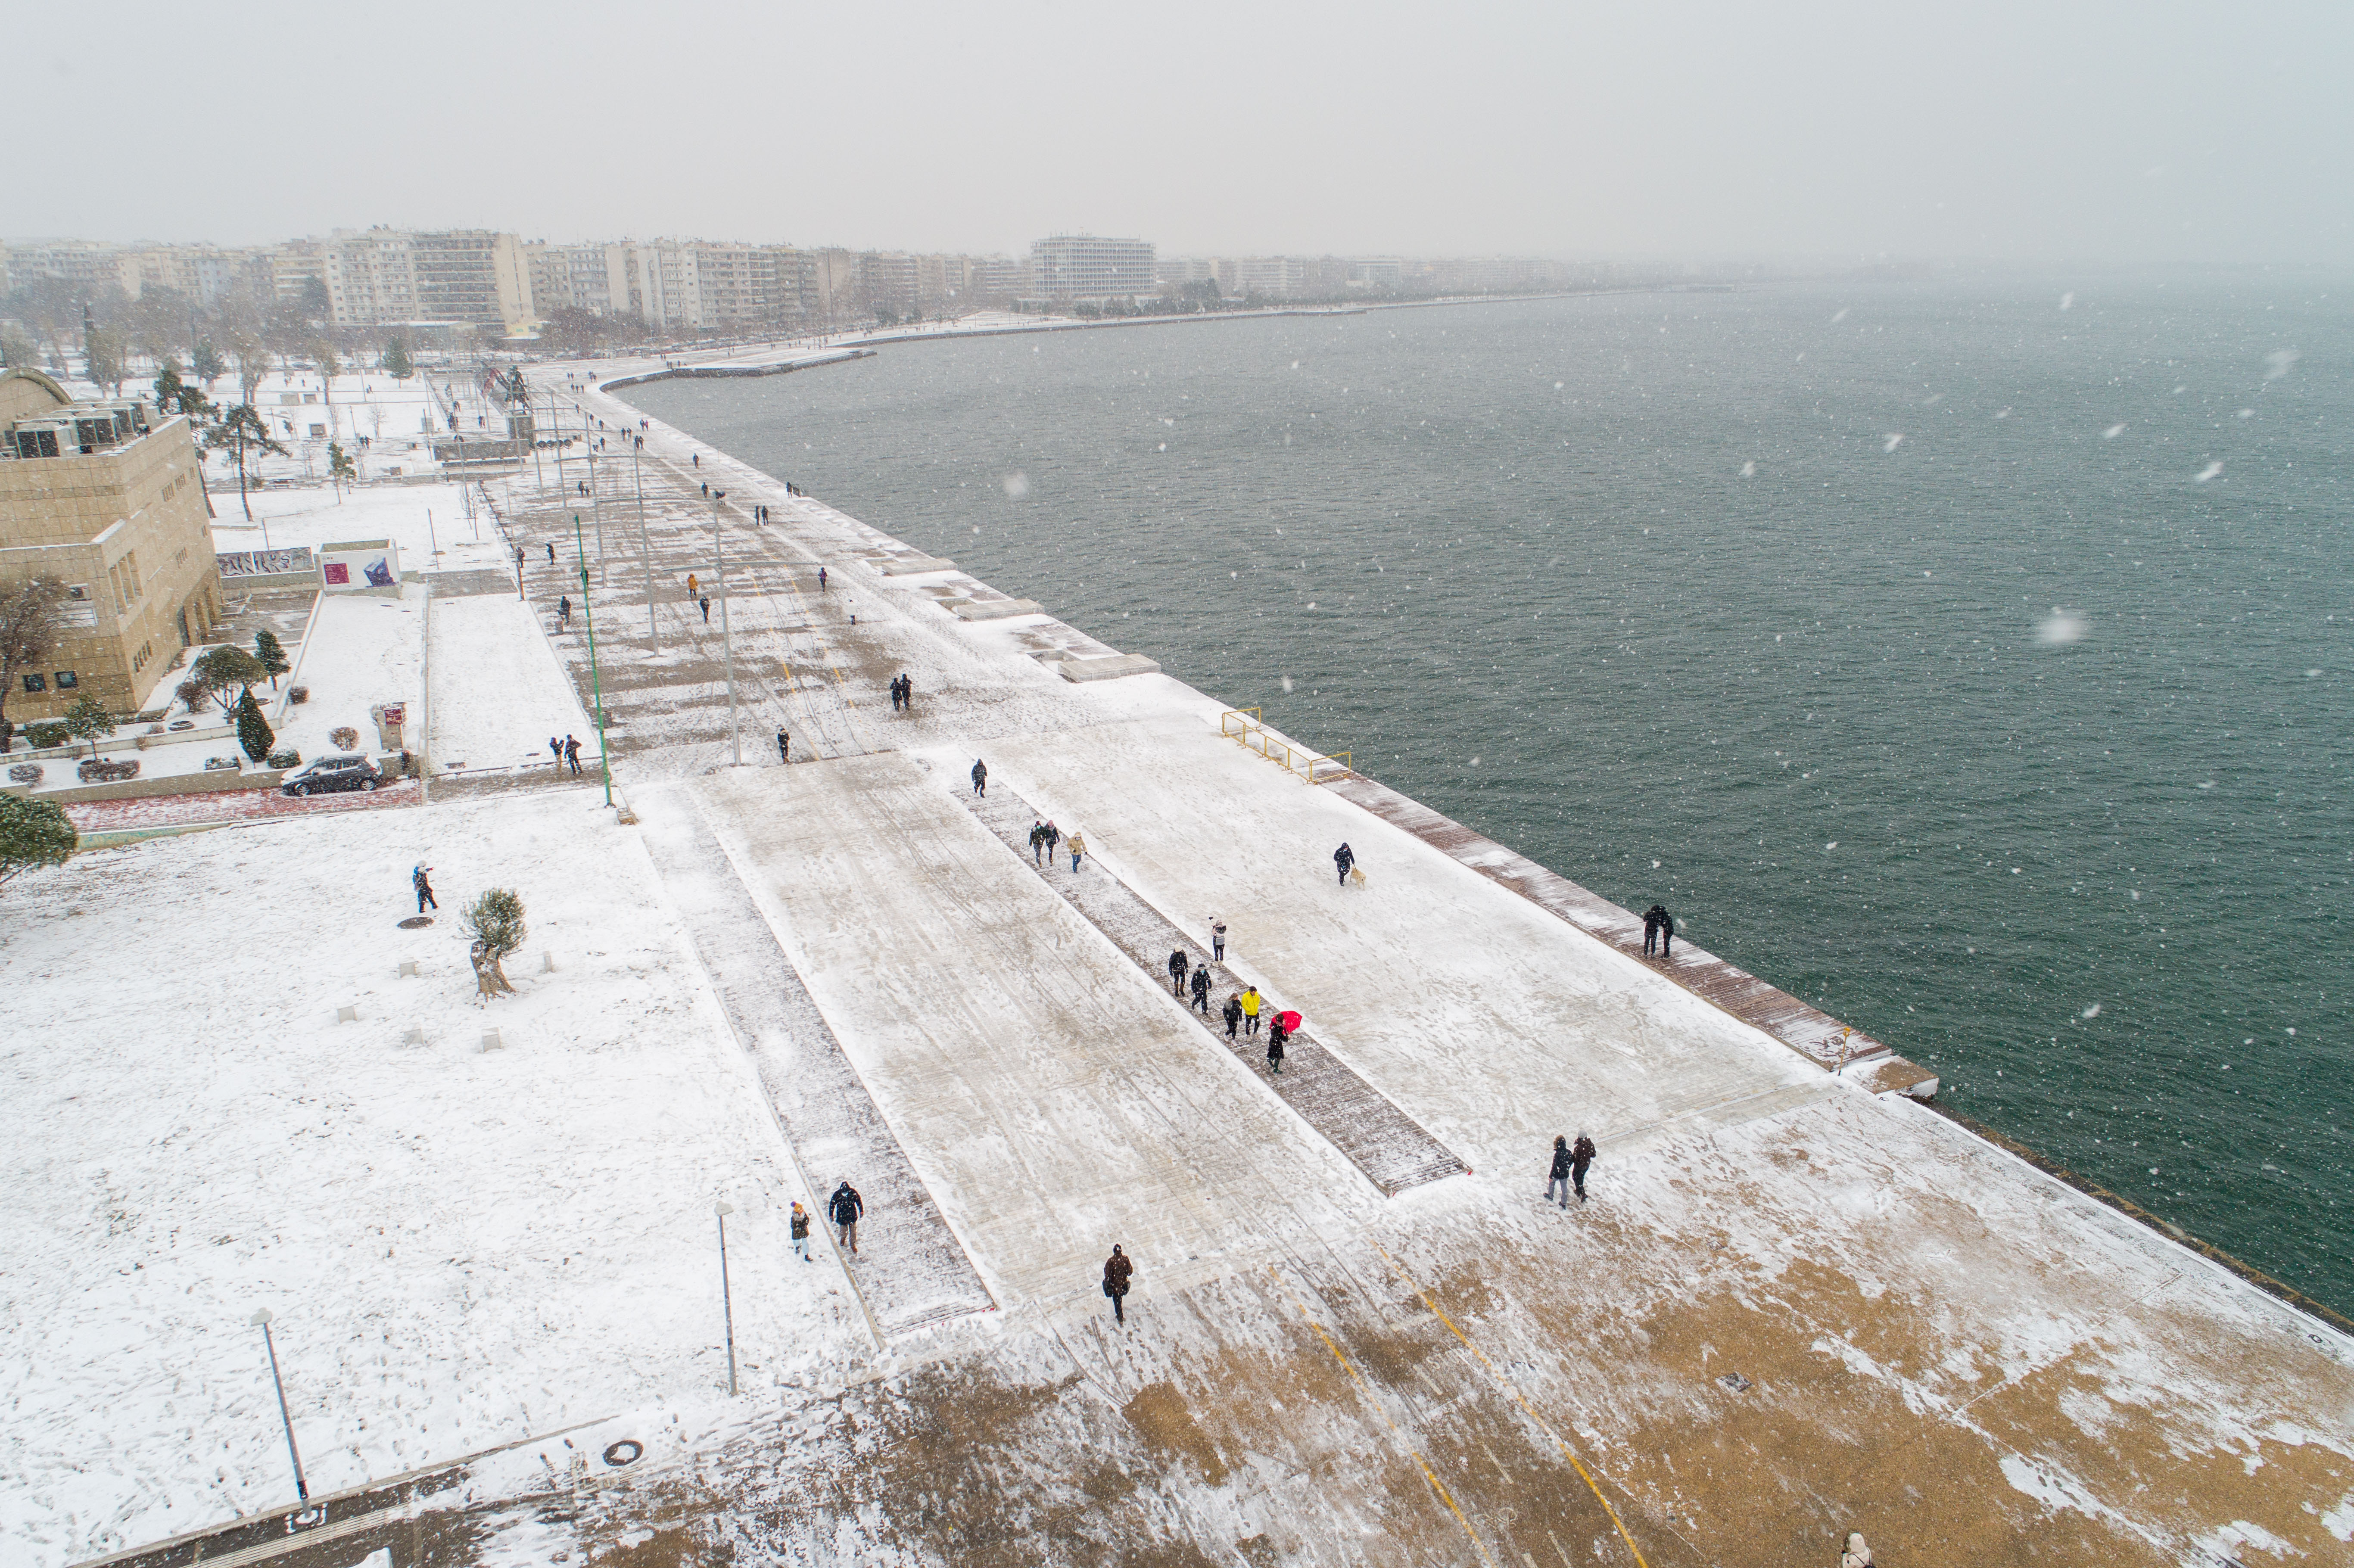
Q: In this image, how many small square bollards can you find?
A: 5